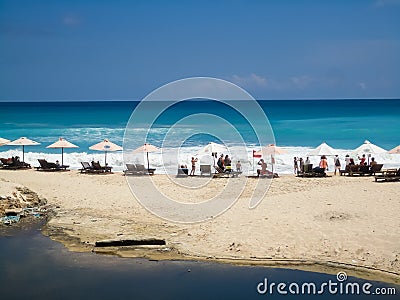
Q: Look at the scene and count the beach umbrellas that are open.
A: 10